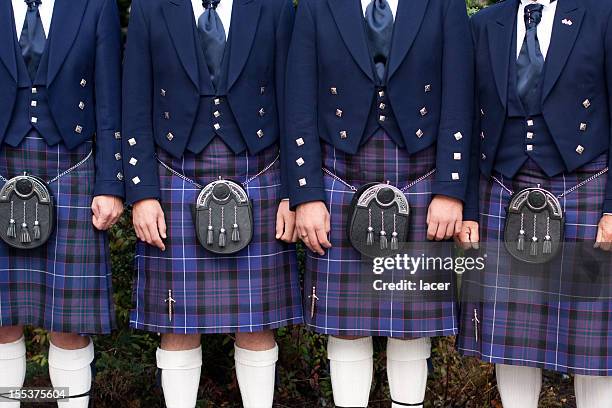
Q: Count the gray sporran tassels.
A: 12